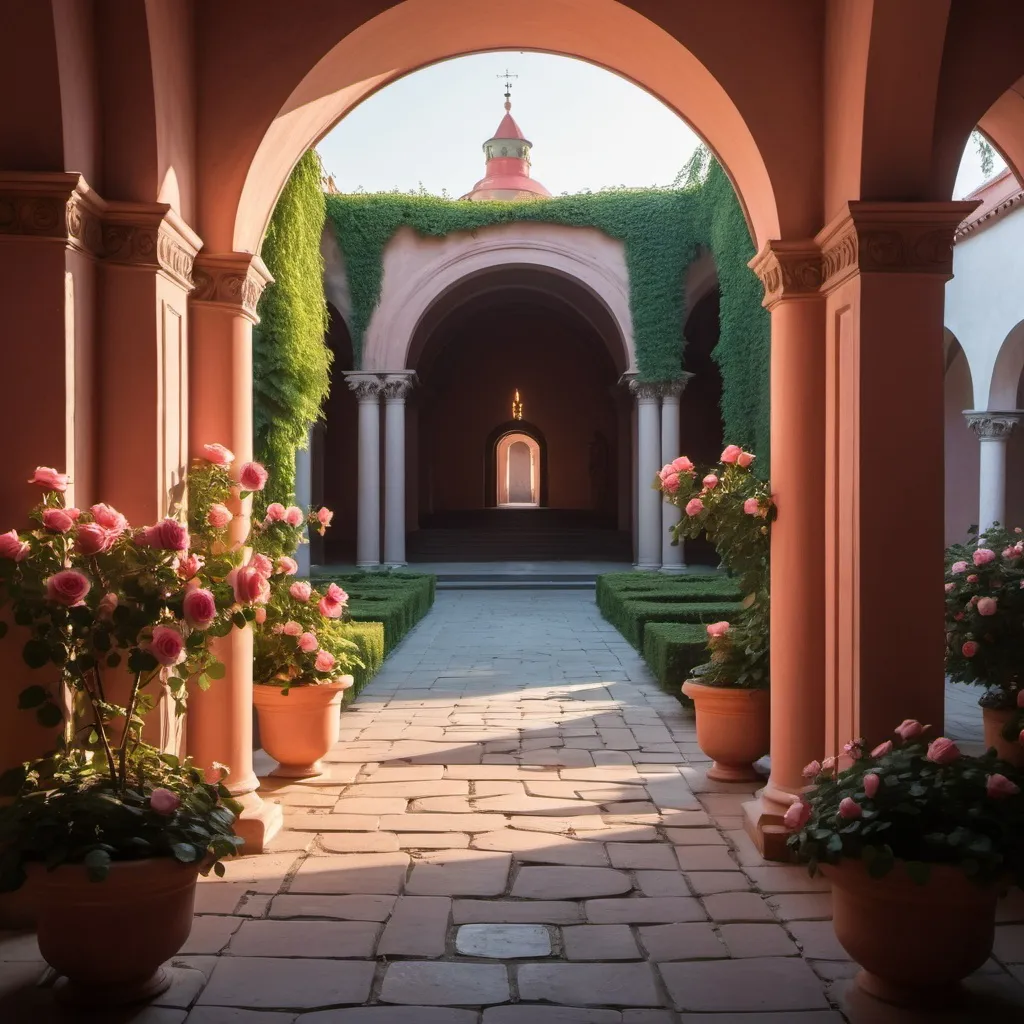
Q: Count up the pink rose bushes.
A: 5